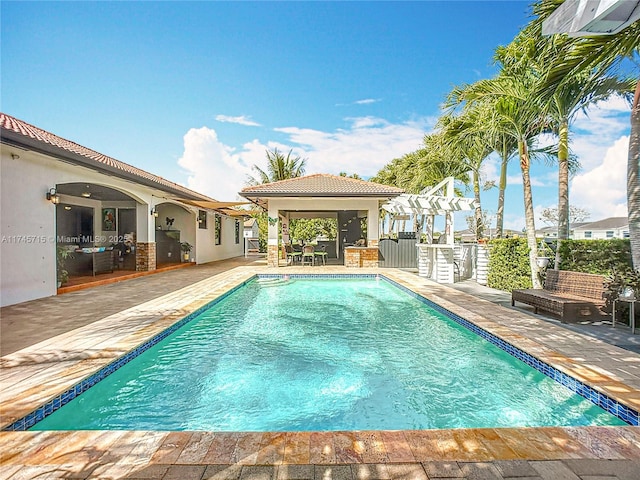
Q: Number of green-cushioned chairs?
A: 3